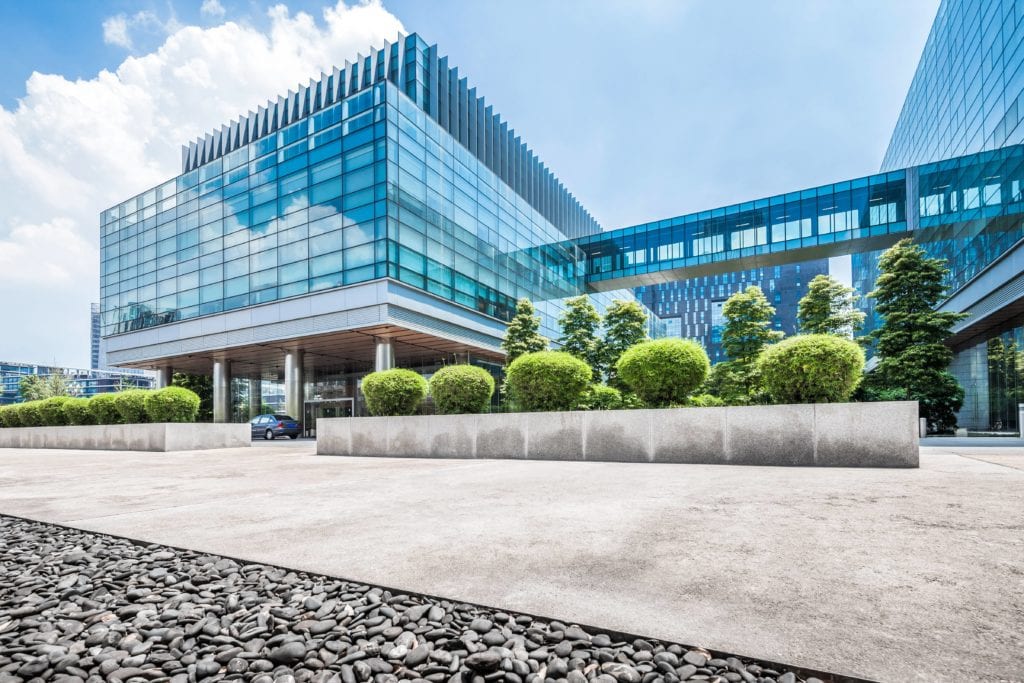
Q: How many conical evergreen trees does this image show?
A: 6